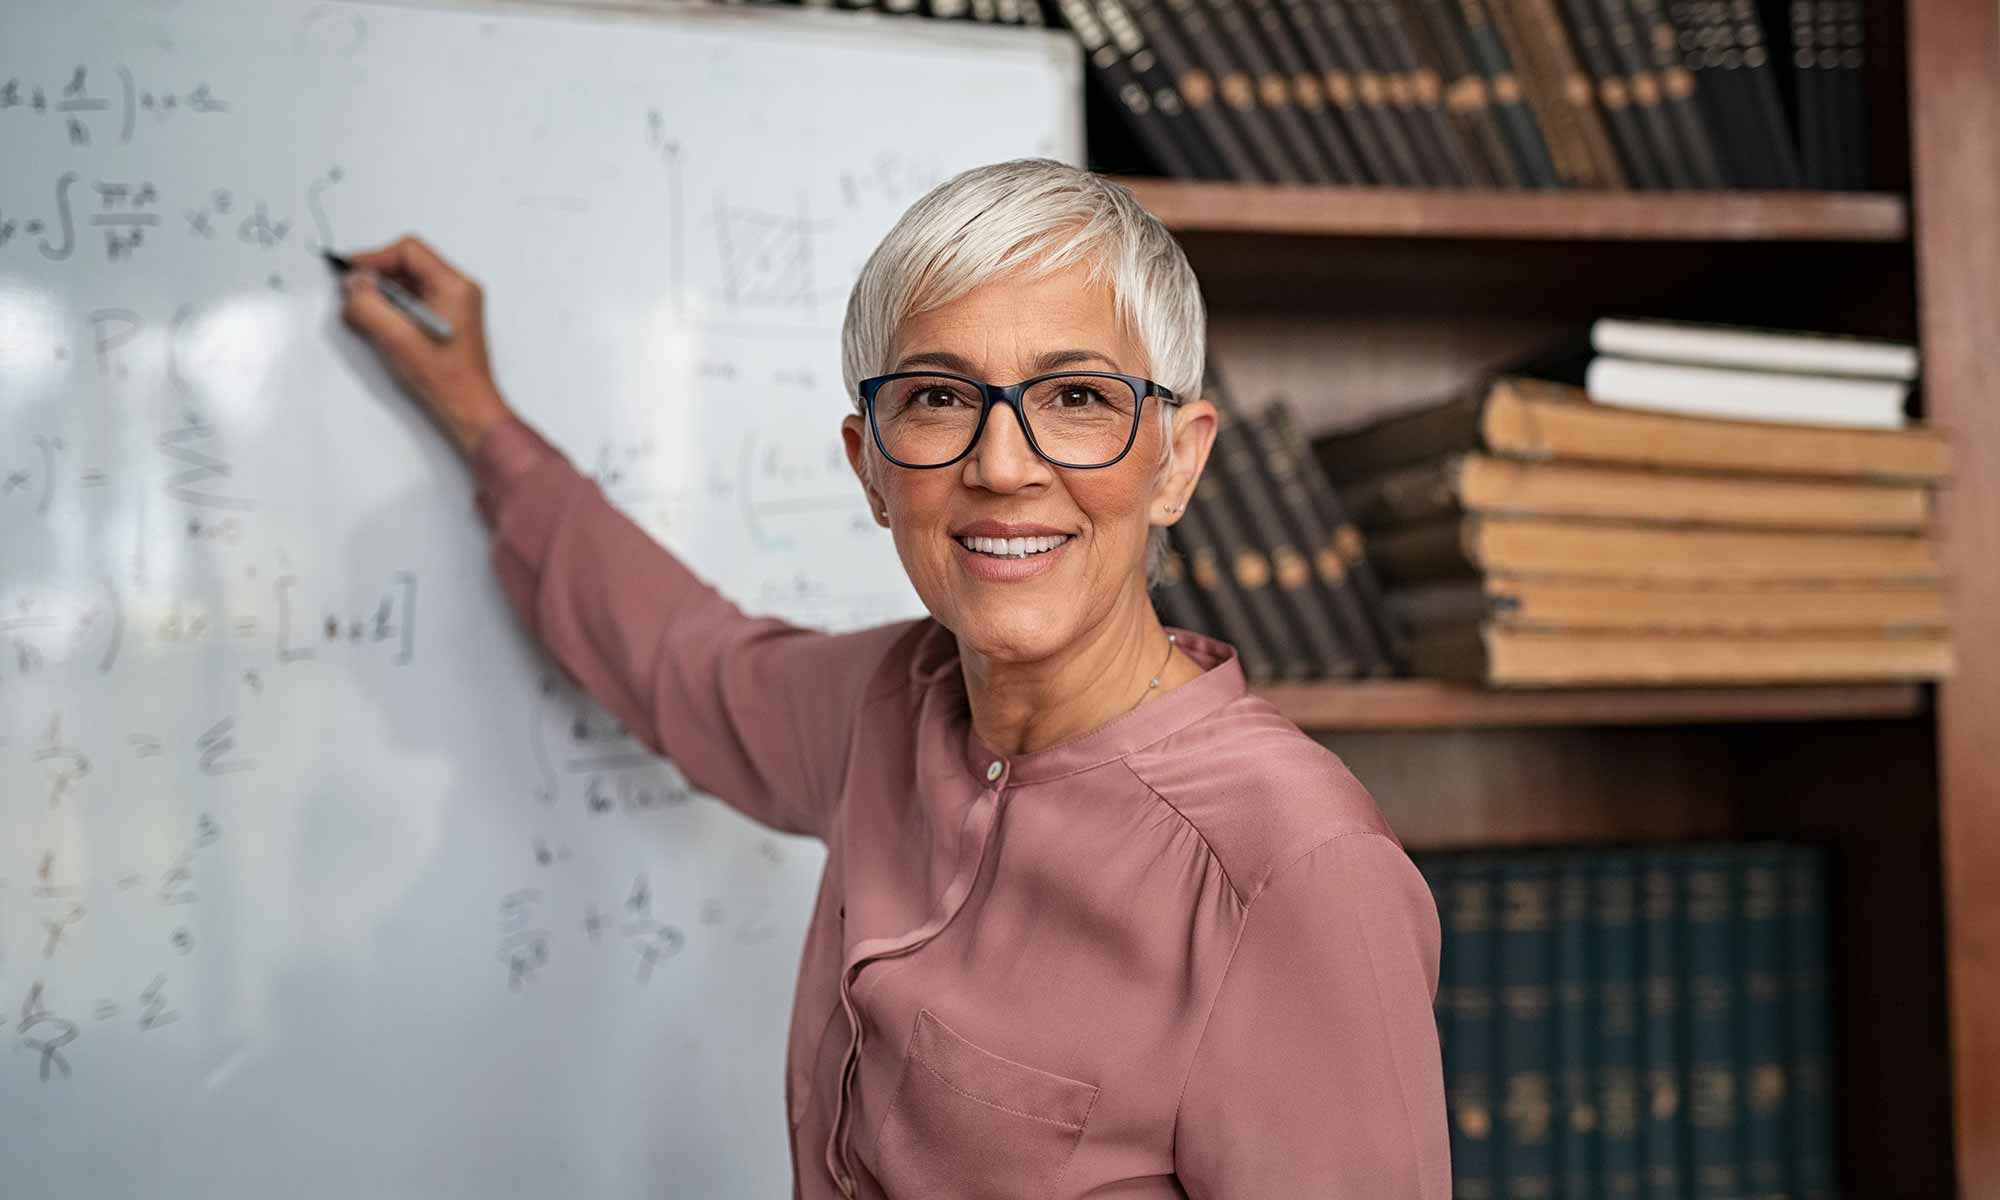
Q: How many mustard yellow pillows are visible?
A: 0